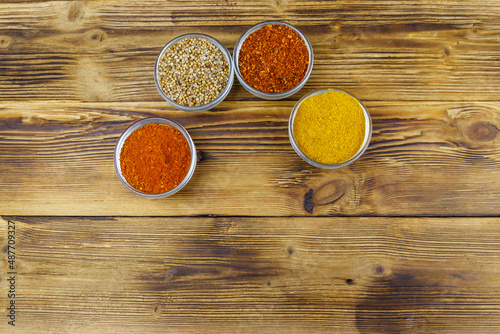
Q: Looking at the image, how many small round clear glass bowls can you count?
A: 4